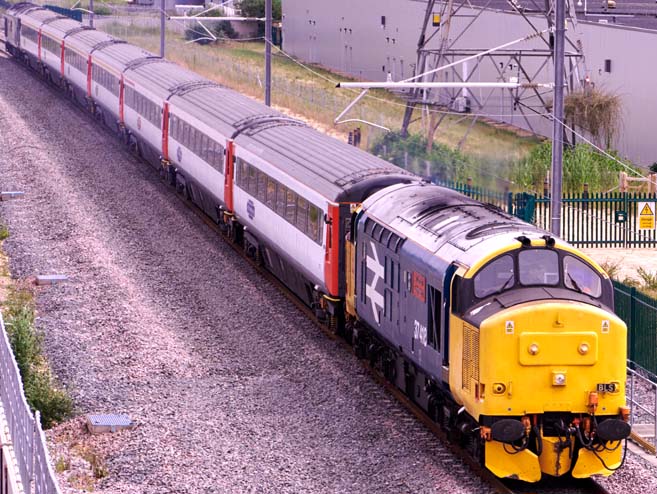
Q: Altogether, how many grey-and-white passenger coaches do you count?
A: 7